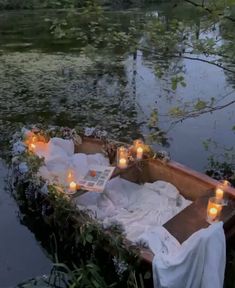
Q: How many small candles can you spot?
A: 6